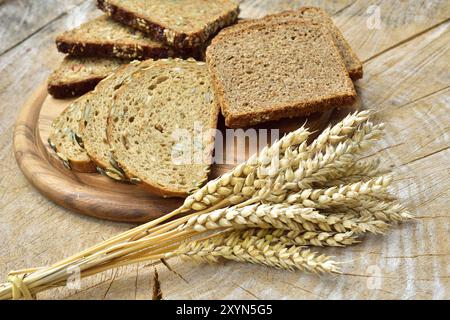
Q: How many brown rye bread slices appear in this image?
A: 2